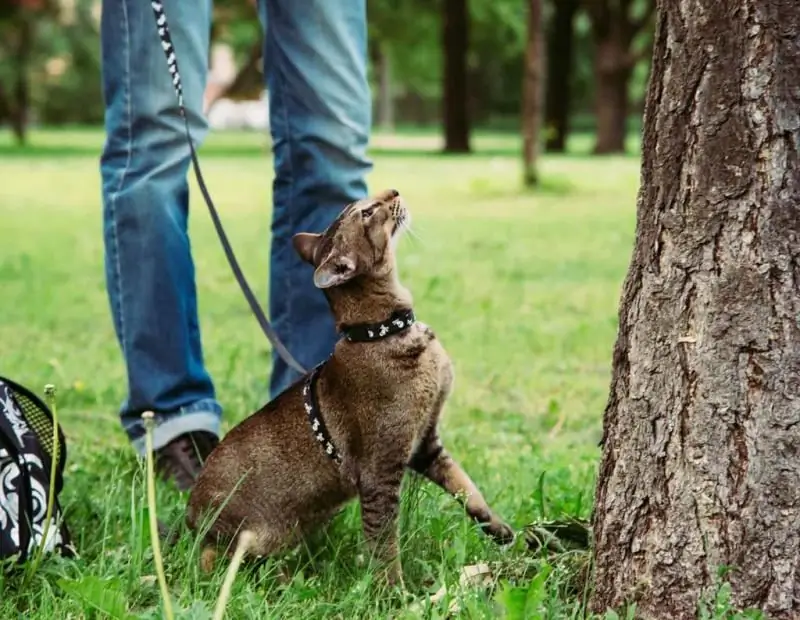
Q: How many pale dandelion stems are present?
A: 3